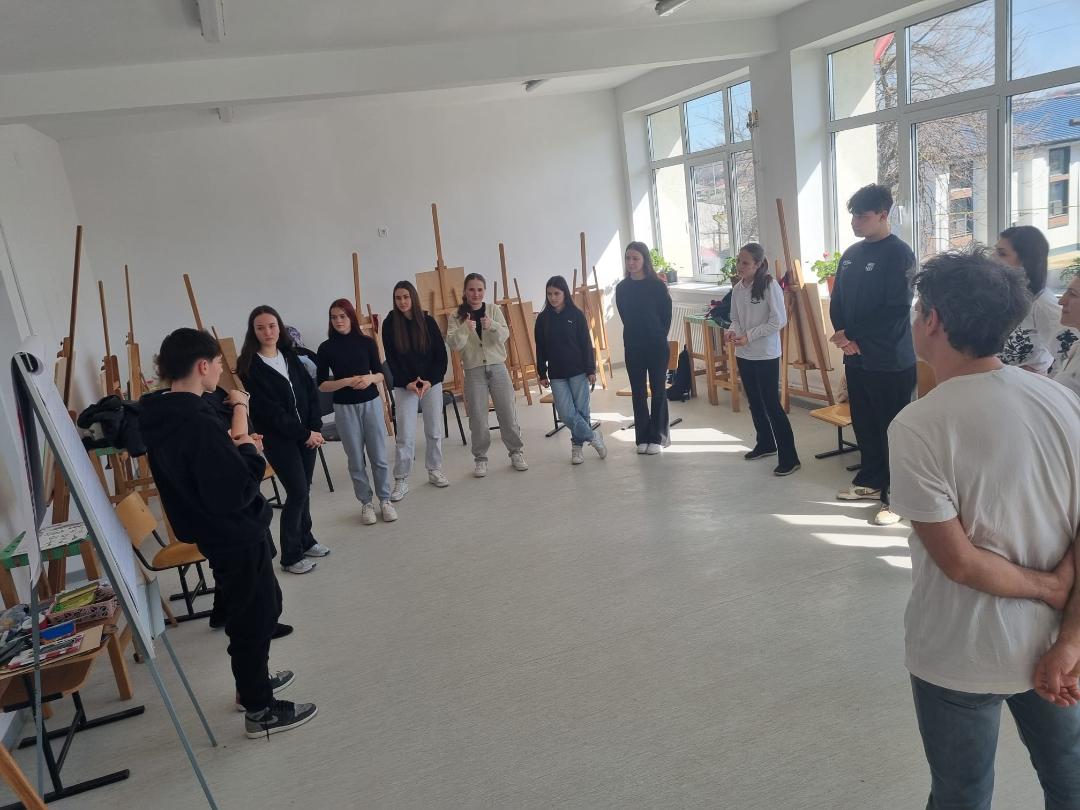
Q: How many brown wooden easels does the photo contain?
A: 9